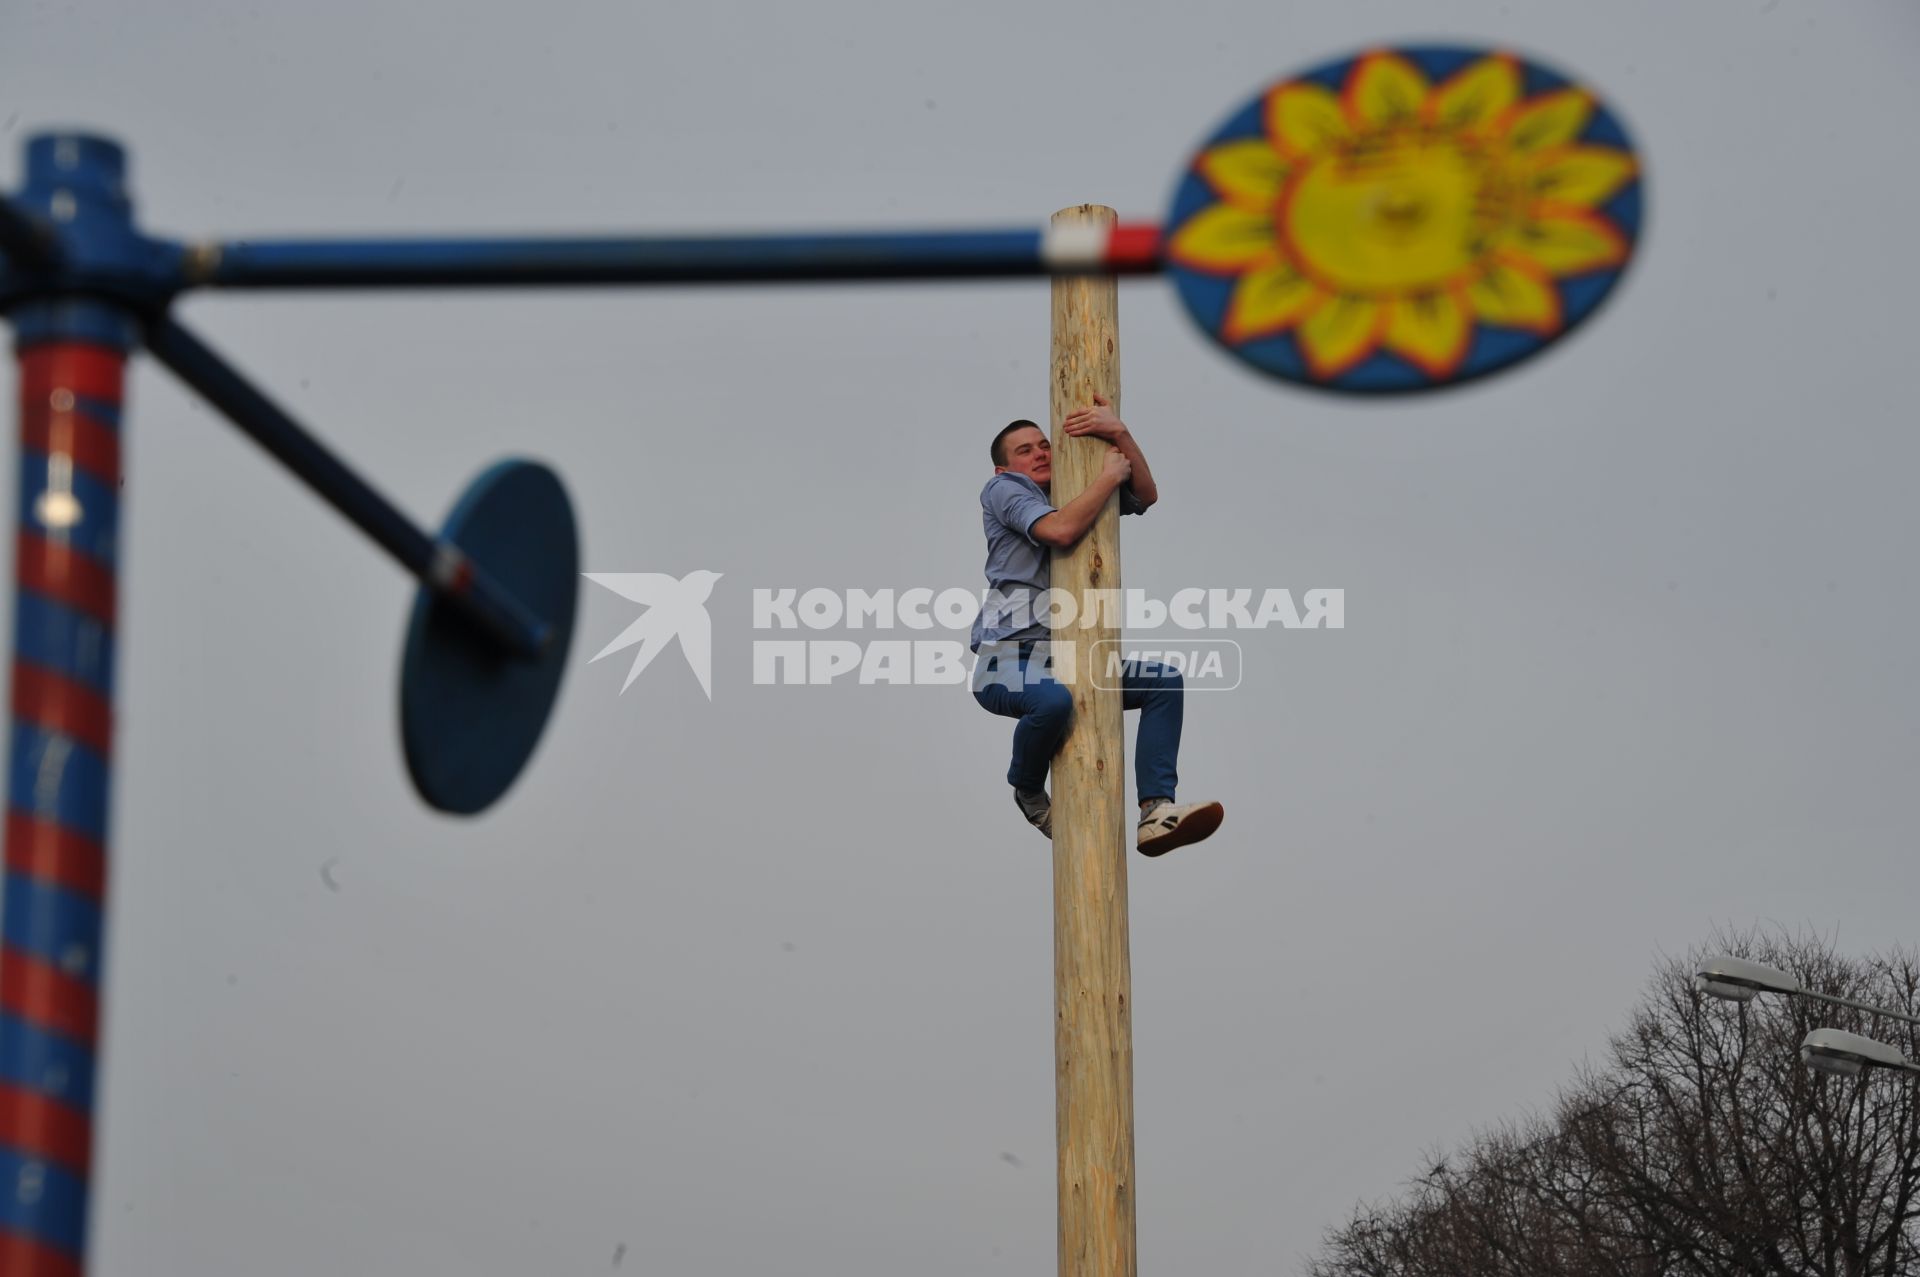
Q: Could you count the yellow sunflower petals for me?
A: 12